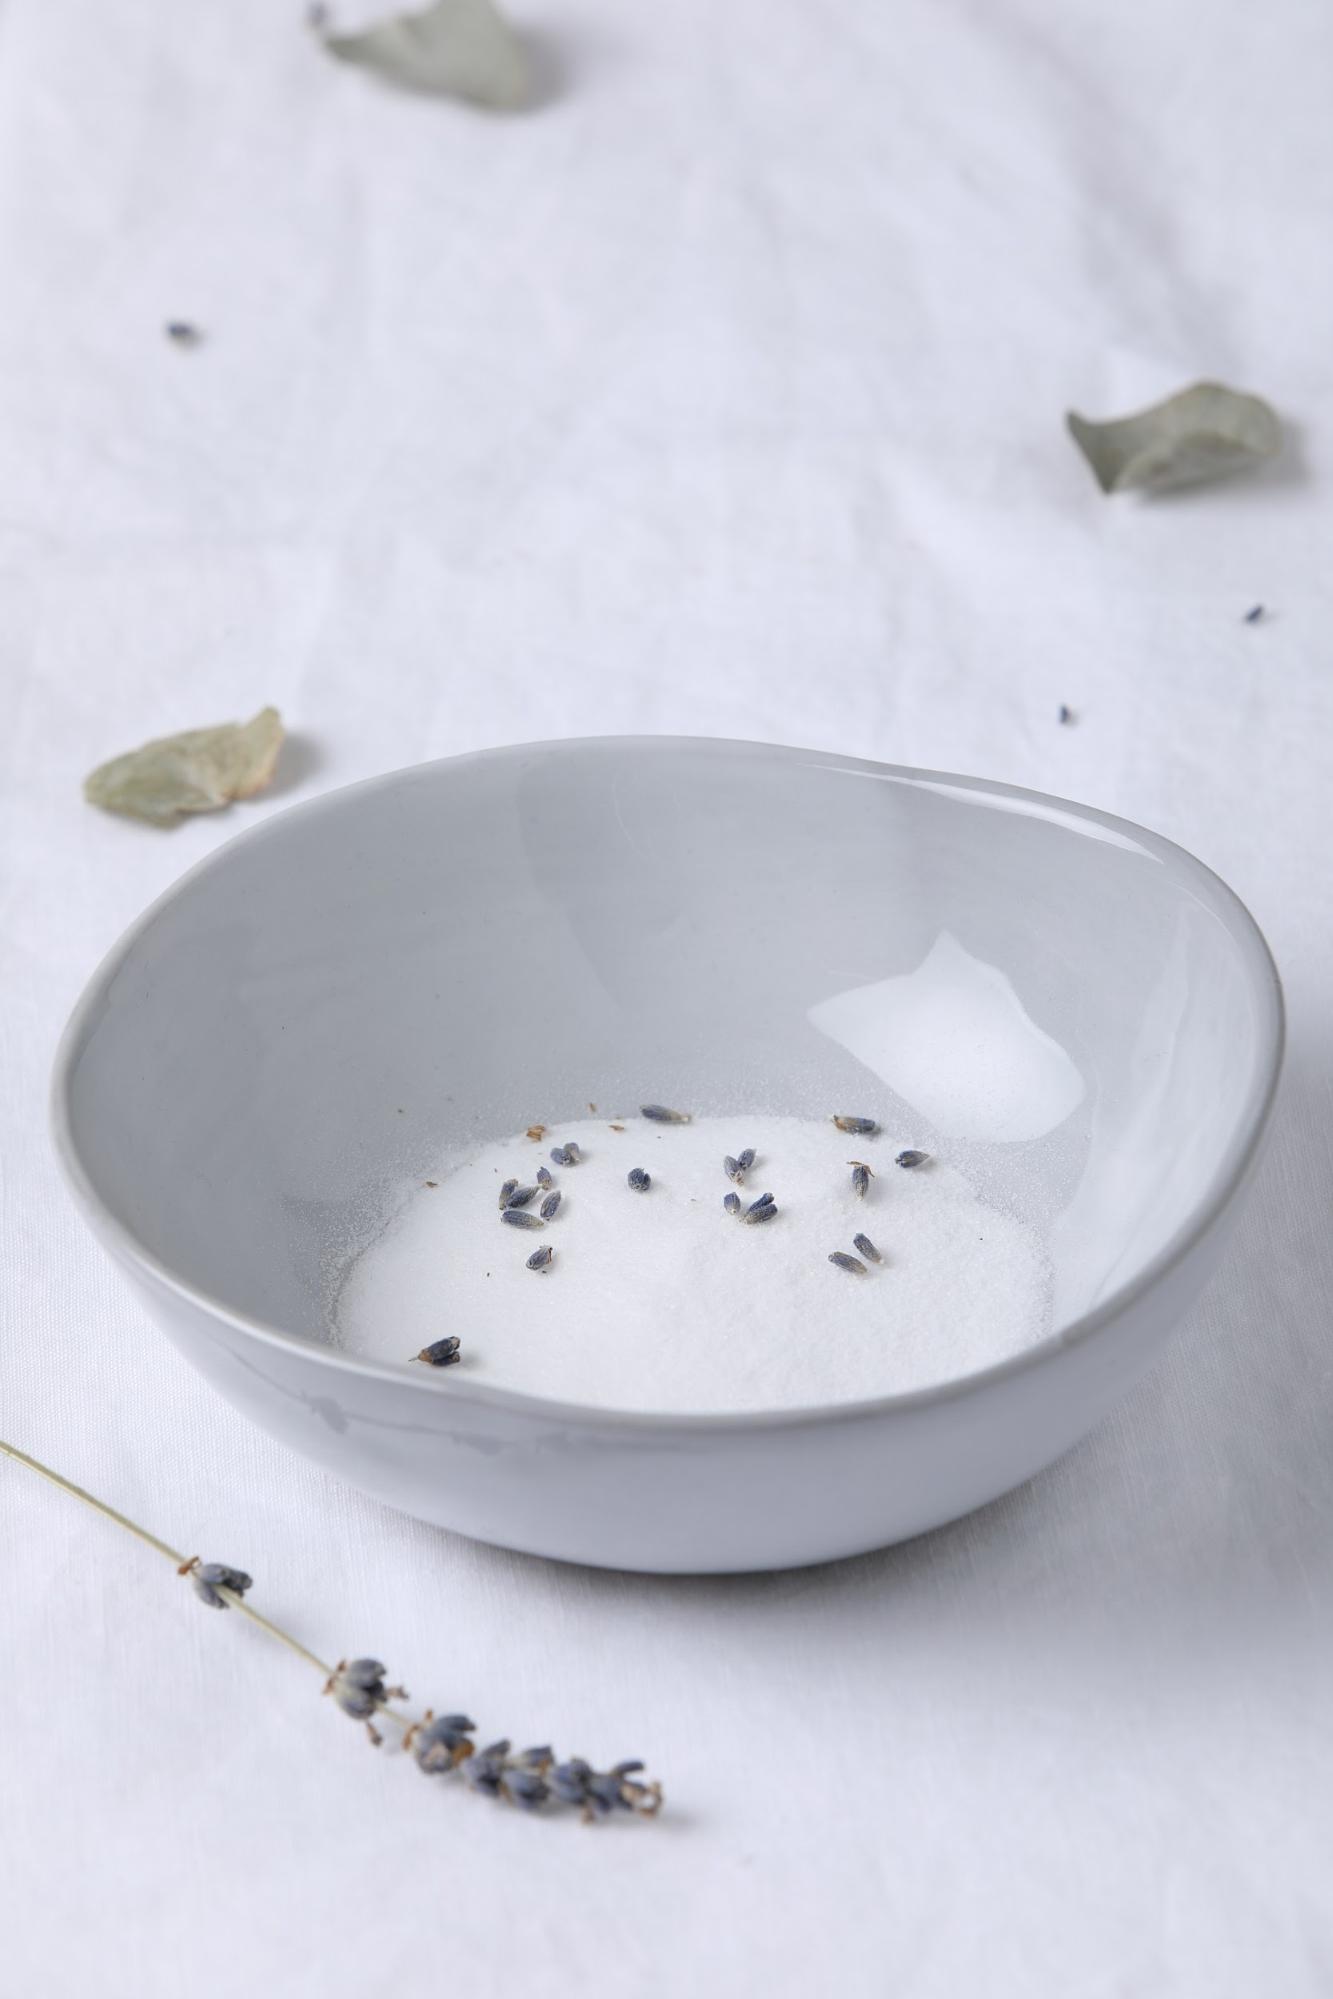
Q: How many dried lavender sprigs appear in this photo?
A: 1